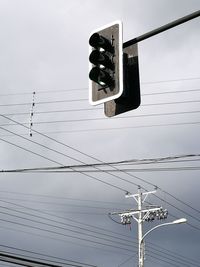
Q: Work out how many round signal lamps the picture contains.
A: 3